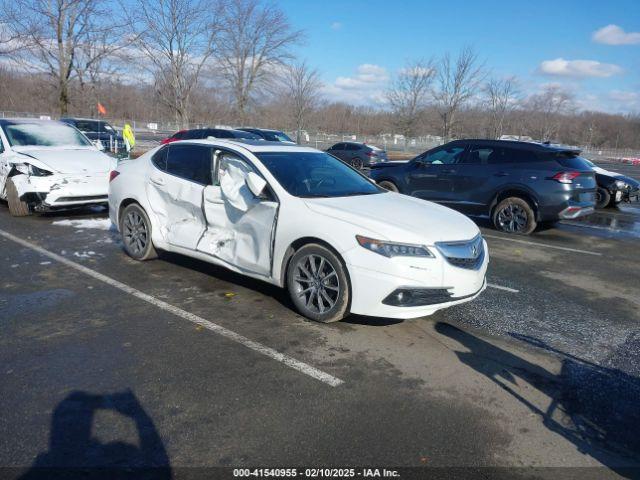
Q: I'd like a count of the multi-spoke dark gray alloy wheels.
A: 2